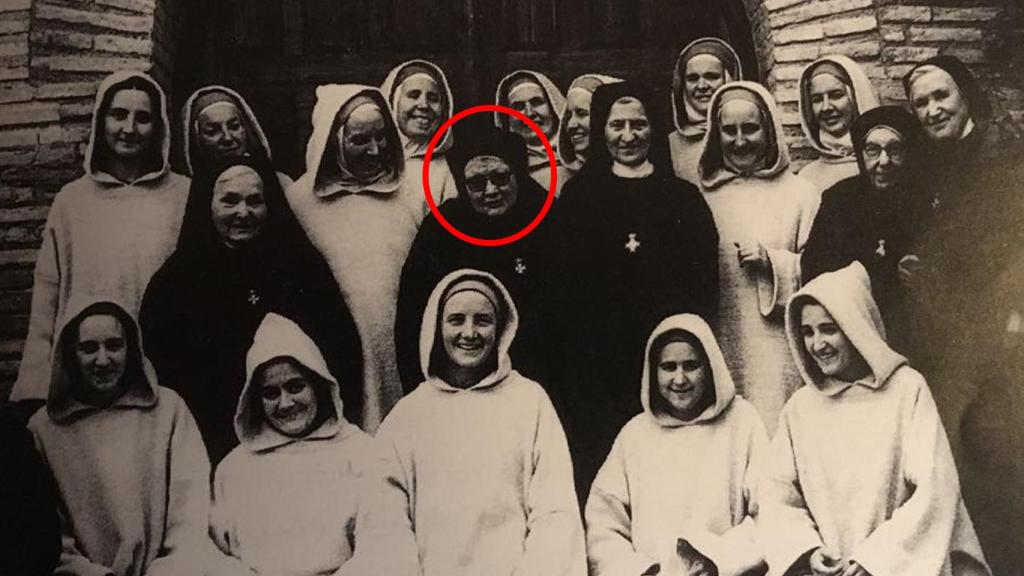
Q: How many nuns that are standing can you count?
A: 14